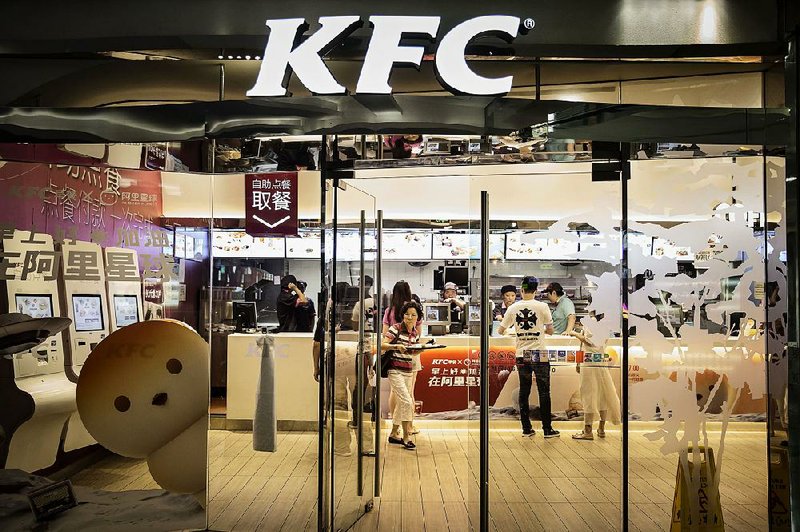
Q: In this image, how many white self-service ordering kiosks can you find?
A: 3